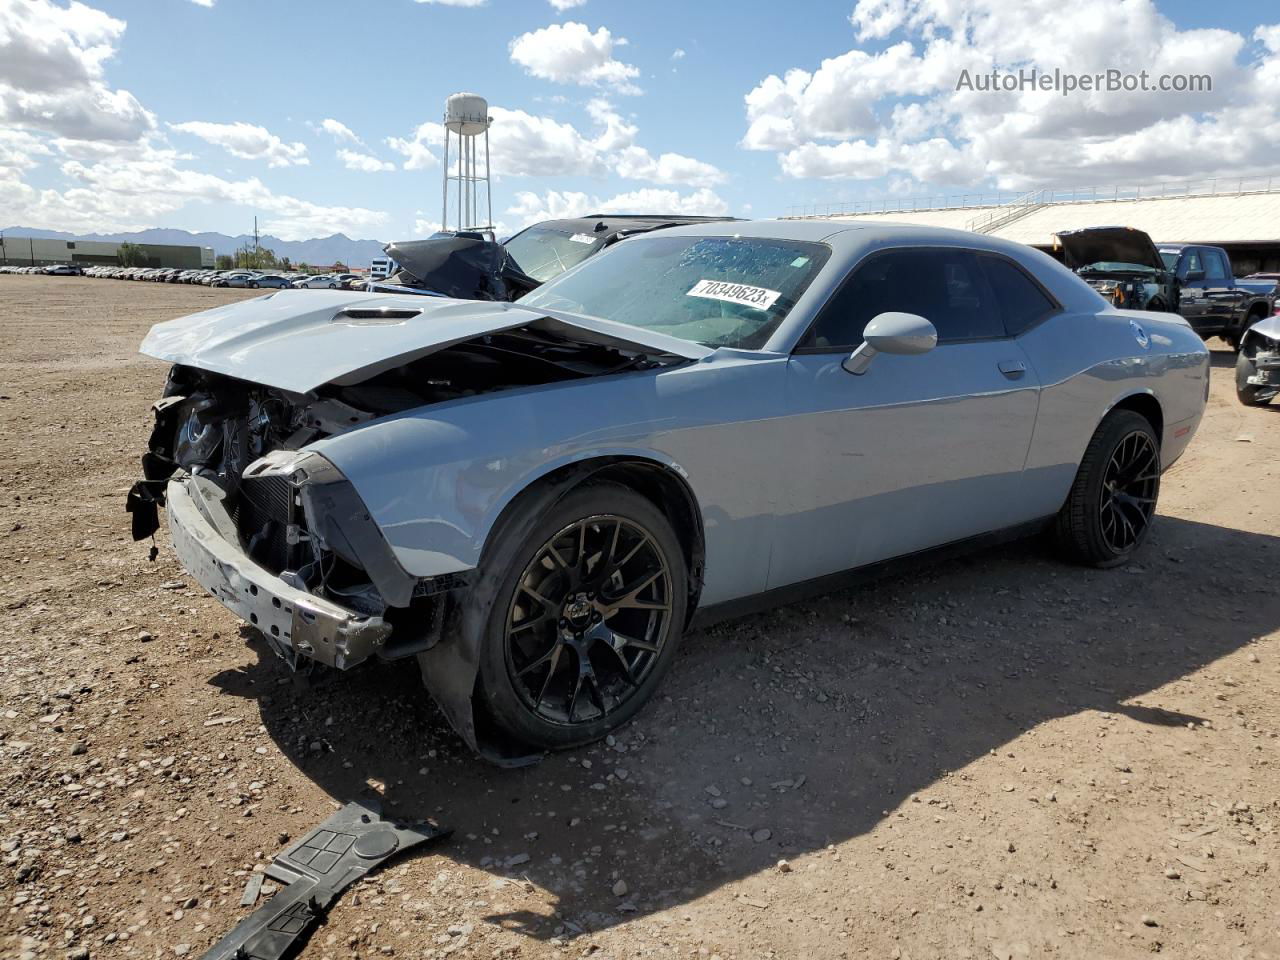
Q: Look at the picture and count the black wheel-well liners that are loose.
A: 1